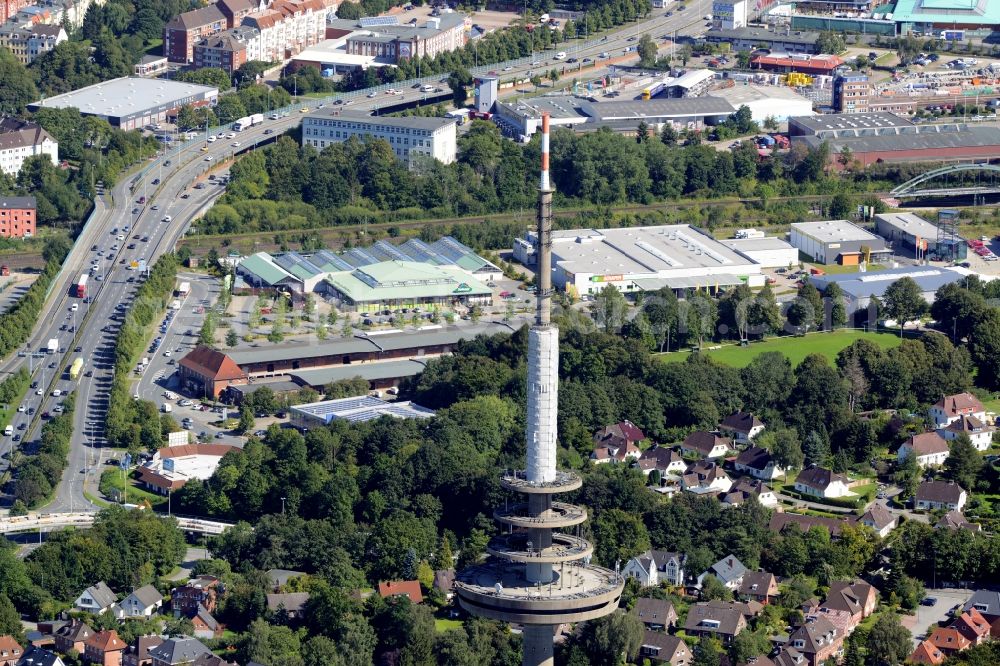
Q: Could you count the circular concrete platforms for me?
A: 4